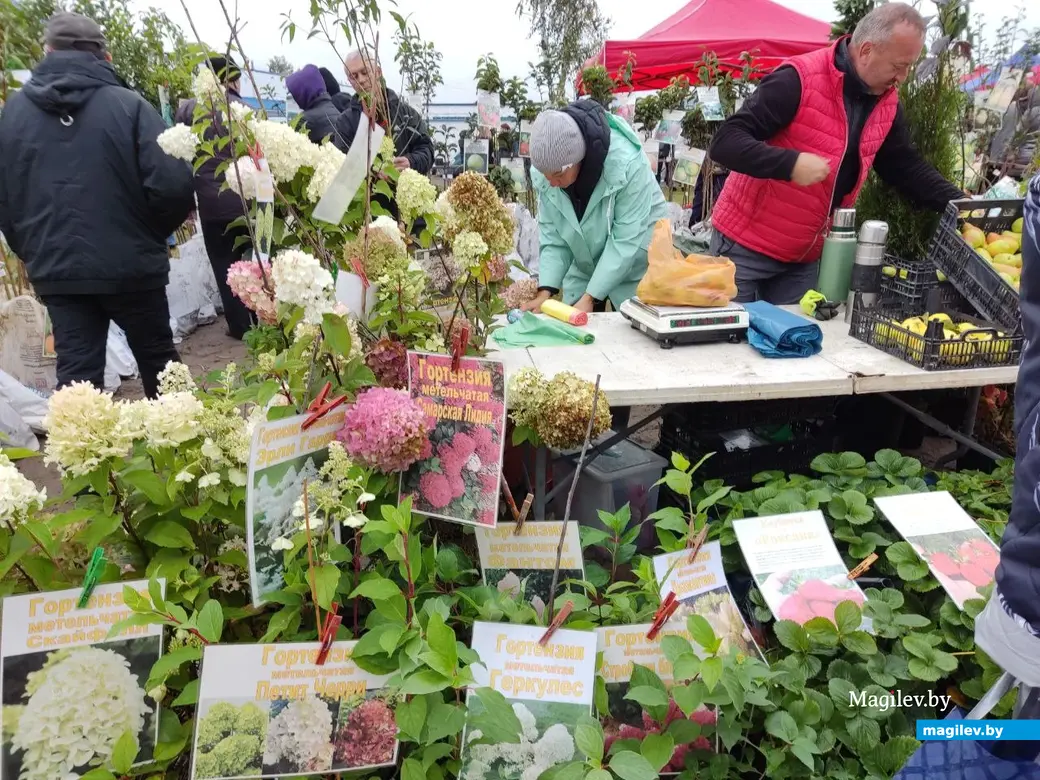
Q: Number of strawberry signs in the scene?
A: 2